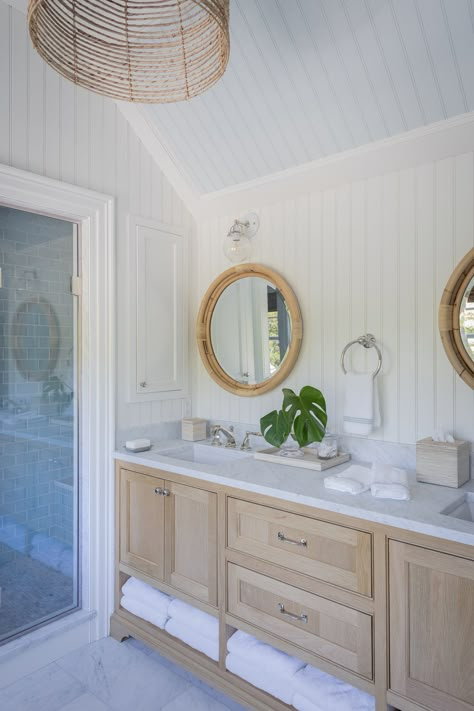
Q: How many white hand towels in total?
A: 3